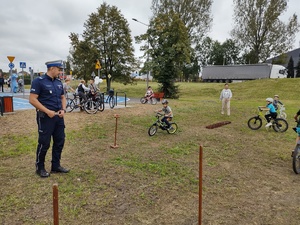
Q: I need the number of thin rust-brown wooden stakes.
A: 3